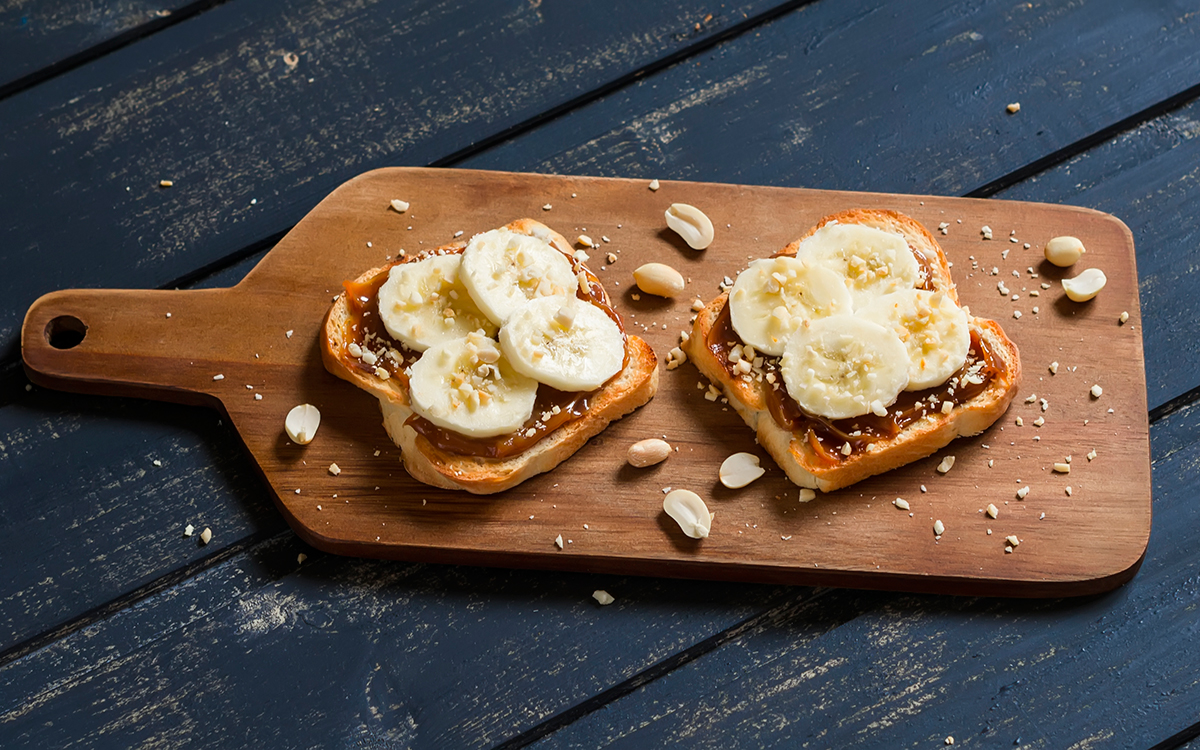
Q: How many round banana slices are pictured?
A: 8